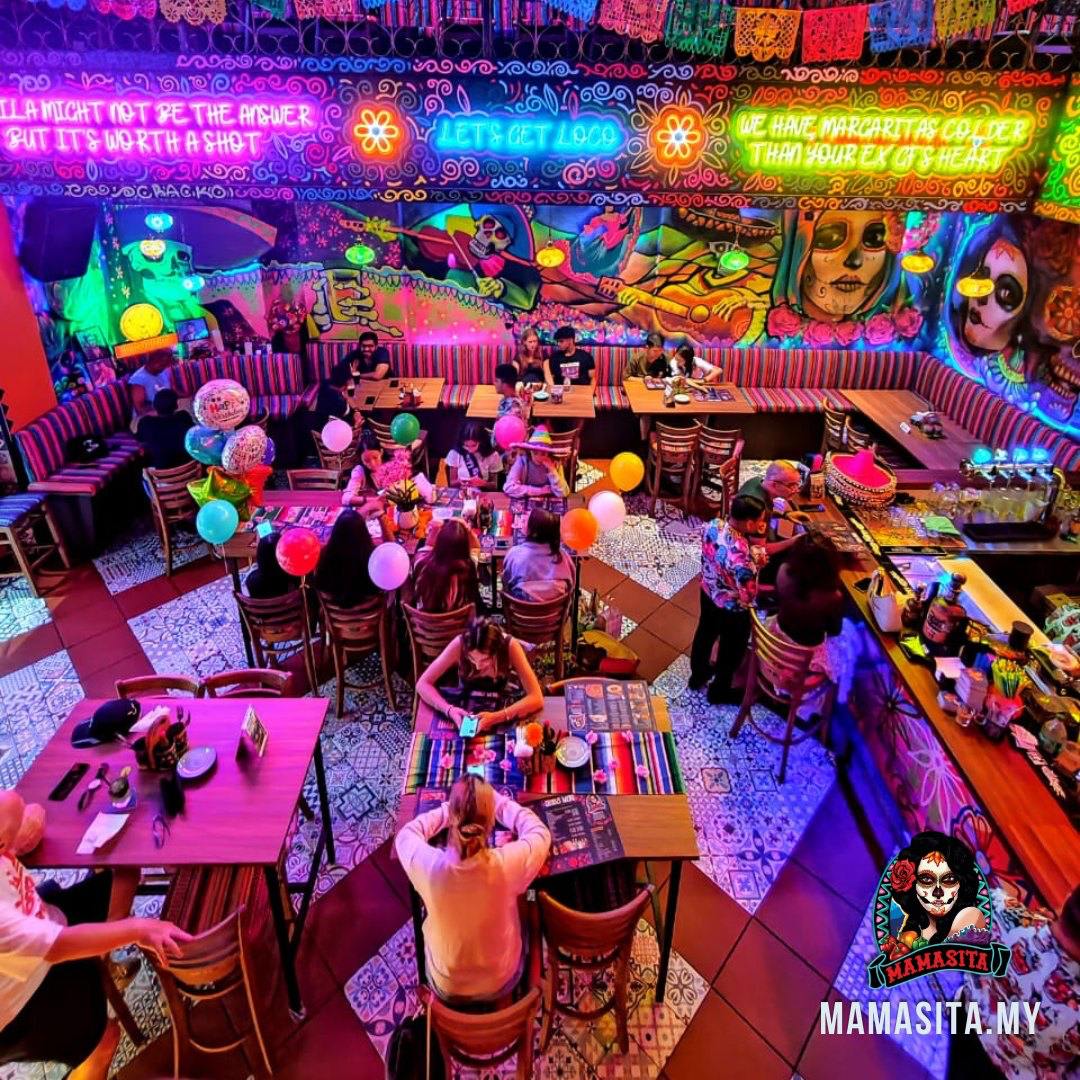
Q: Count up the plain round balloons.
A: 9